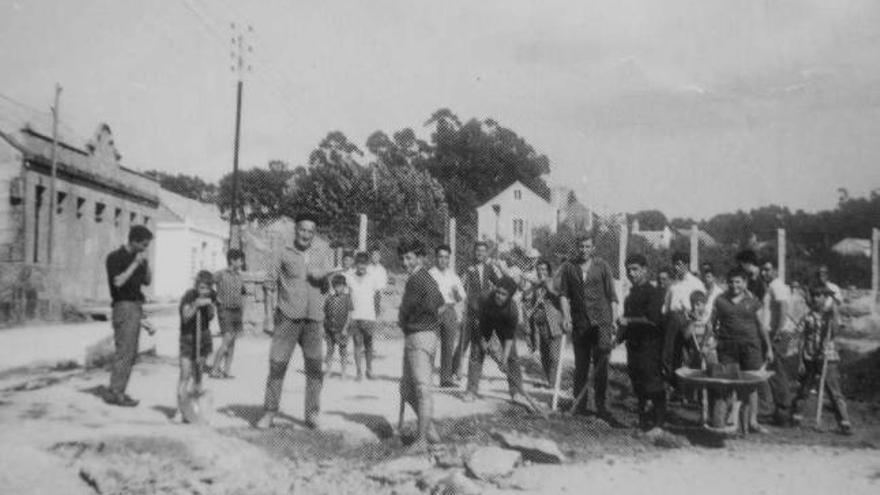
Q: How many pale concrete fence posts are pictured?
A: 6